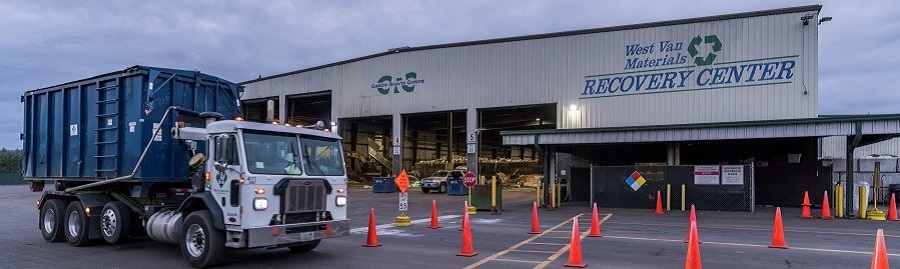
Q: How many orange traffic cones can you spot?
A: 15